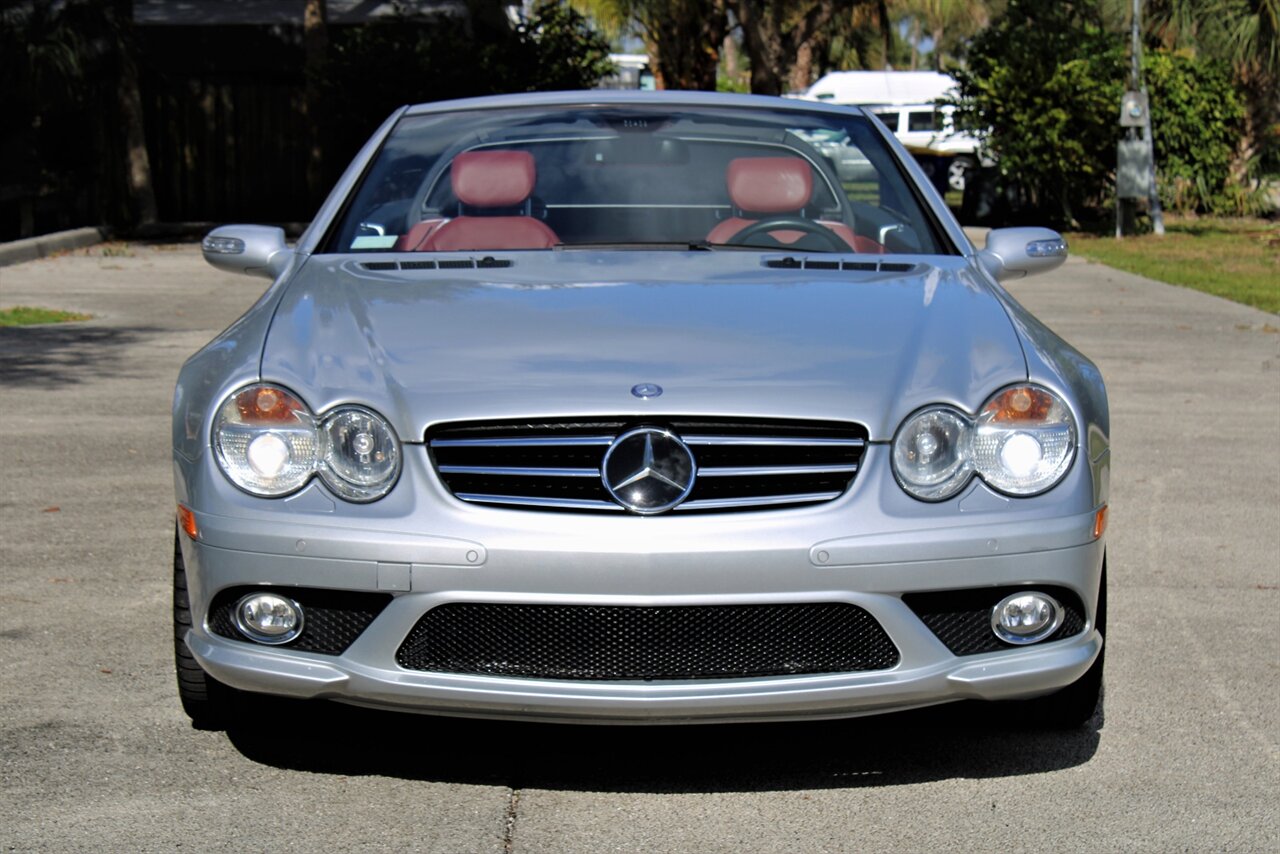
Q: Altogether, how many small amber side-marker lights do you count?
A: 2